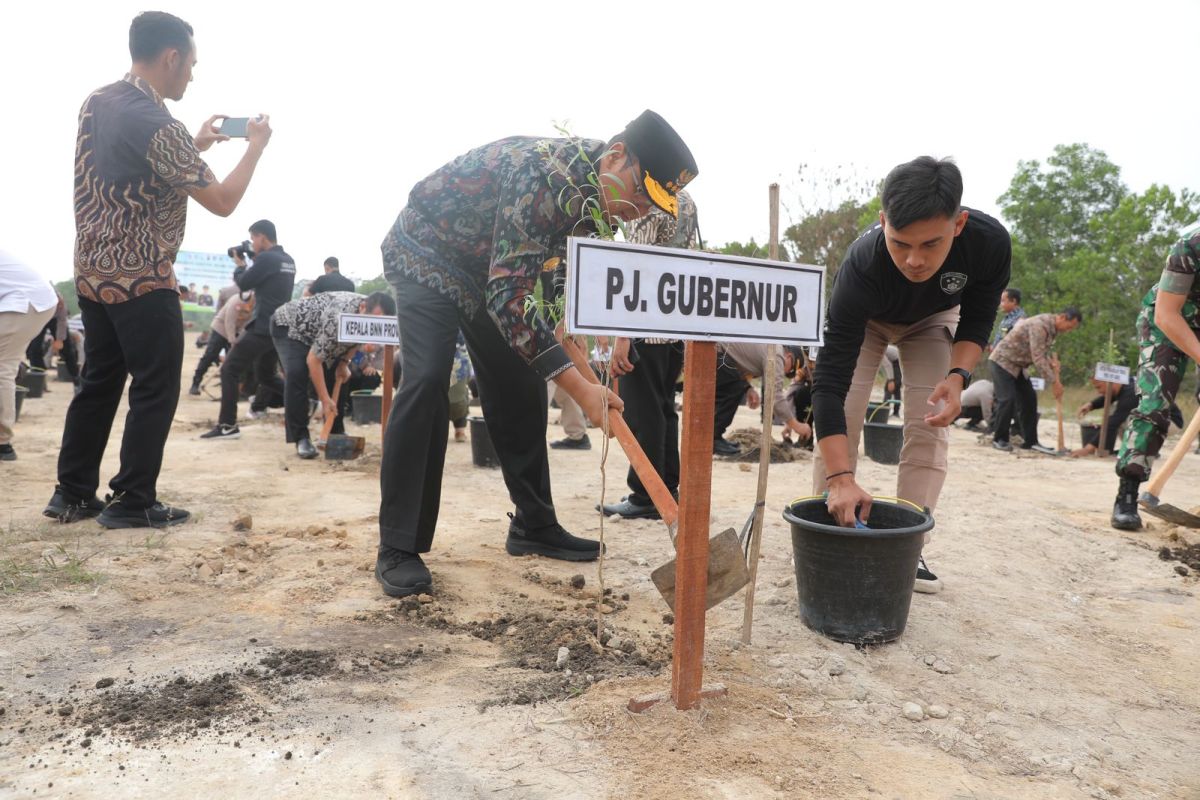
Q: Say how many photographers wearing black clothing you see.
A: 1